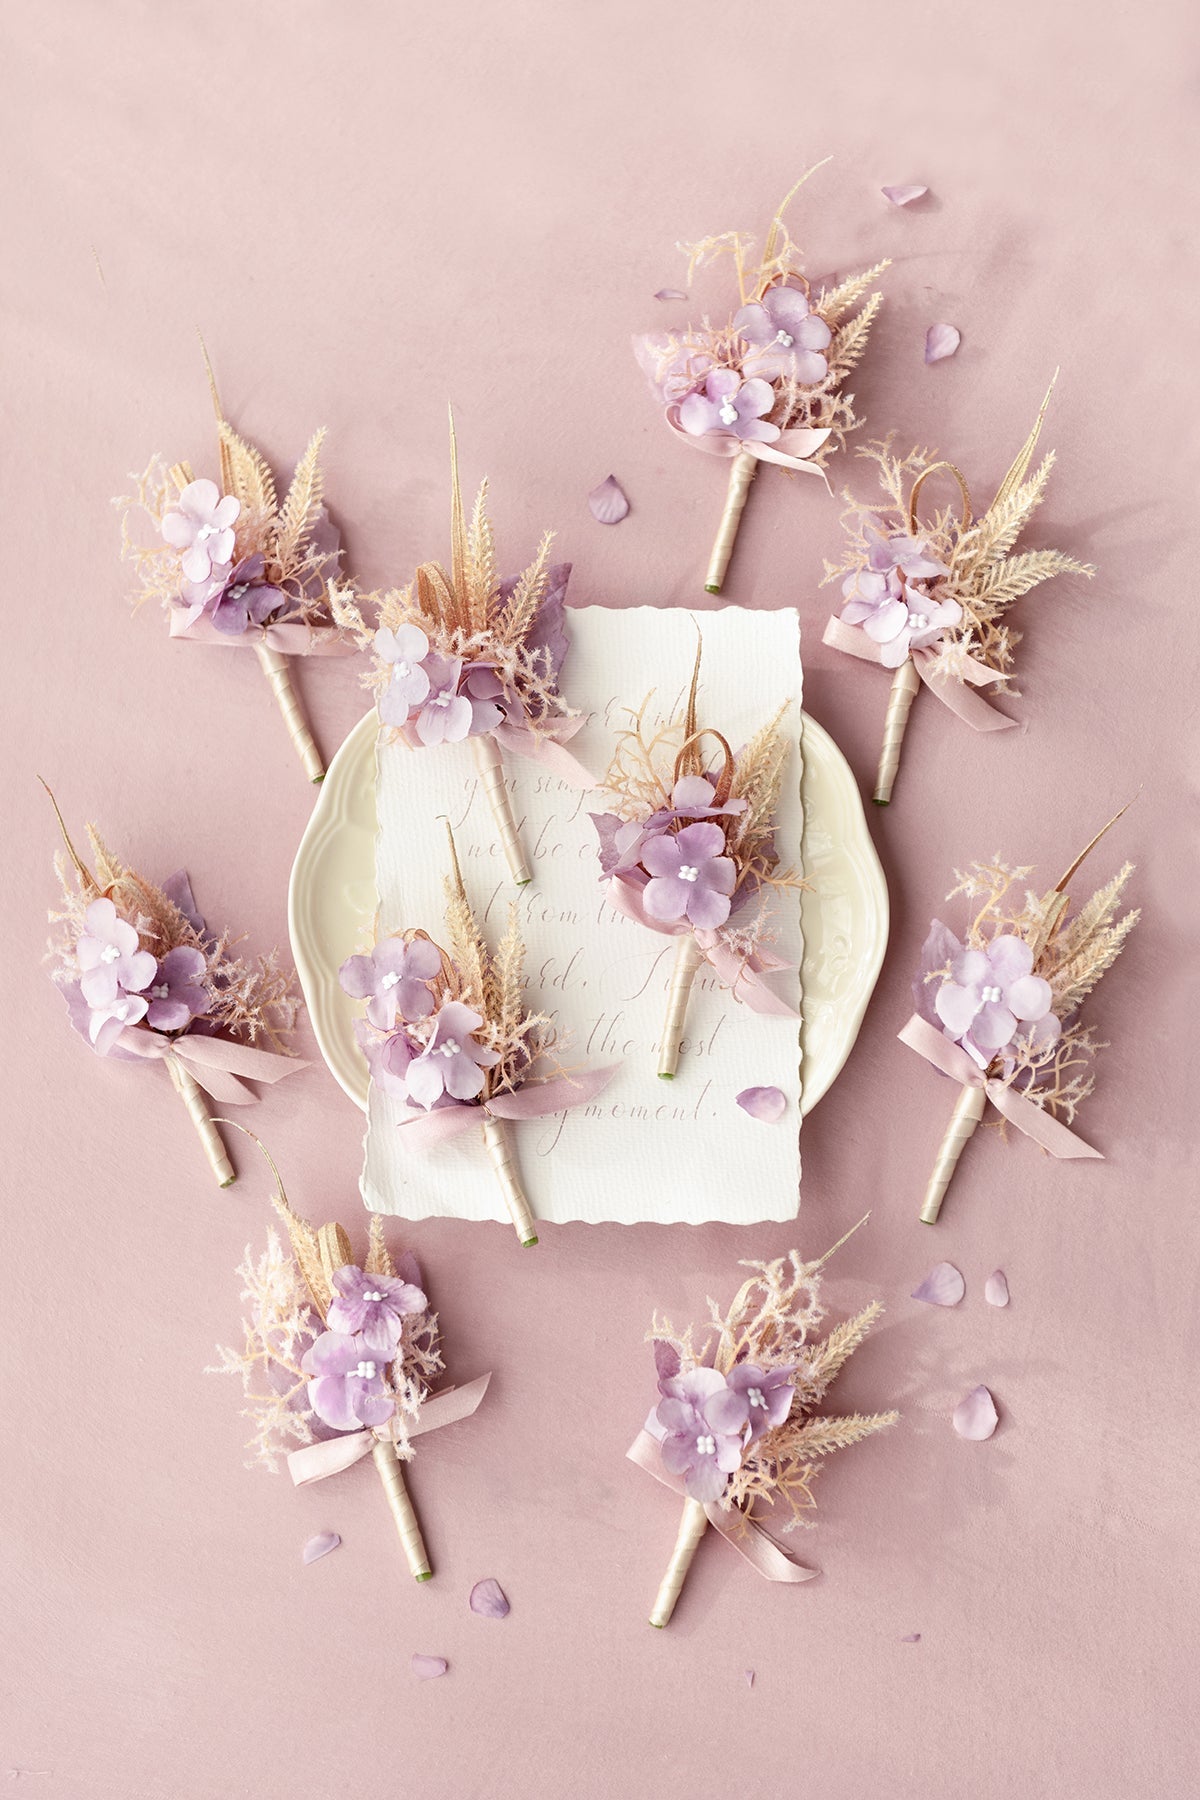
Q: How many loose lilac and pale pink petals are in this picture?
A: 13